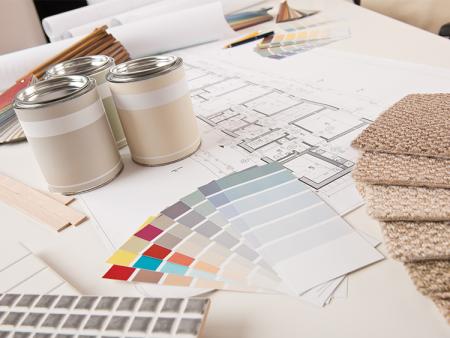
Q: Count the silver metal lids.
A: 3